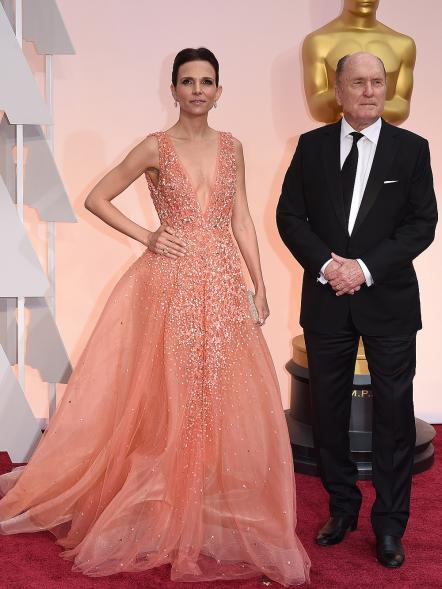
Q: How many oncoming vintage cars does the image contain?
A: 0